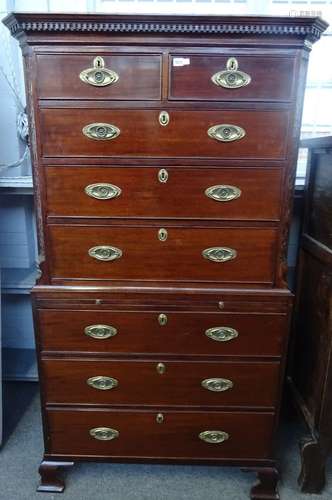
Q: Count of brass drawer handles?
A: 14